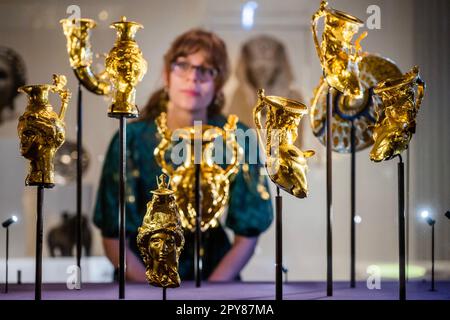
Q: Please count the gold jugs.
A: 8